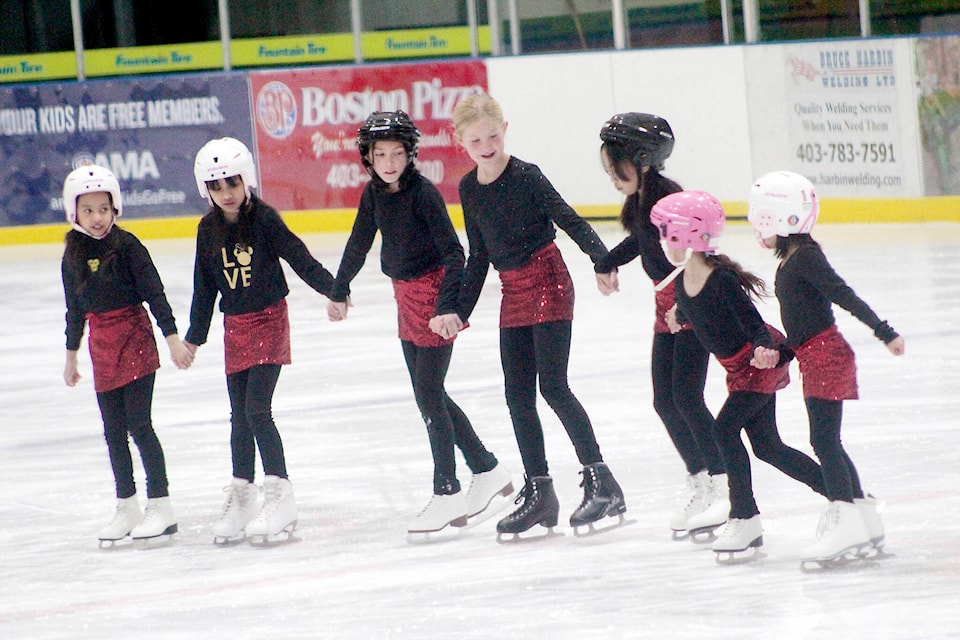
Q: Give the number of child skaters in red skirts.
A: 7